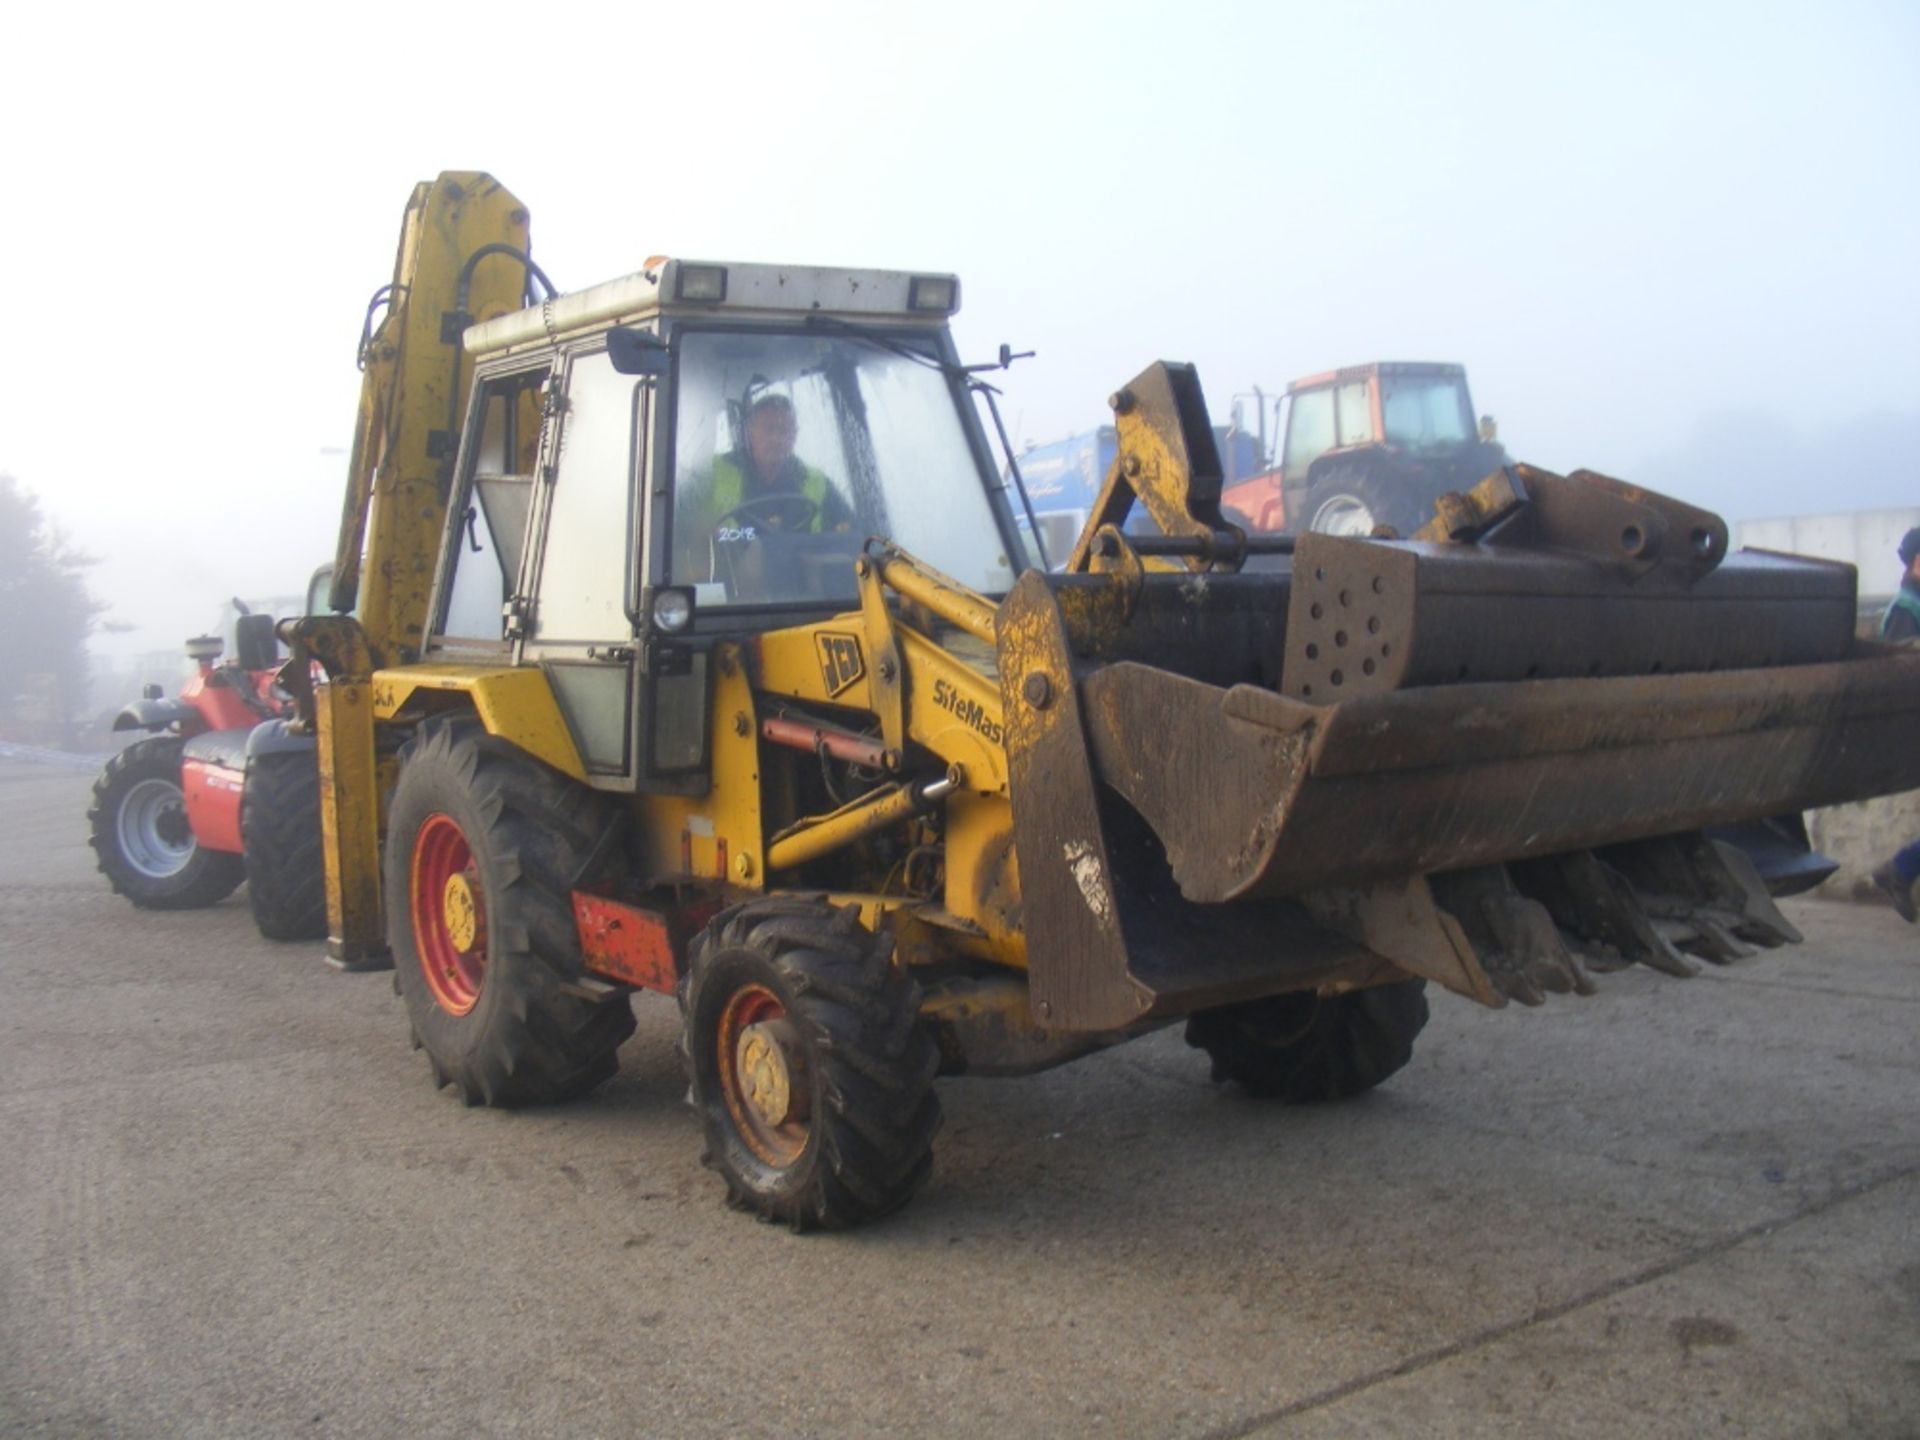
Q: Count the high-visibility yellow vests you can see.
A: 1